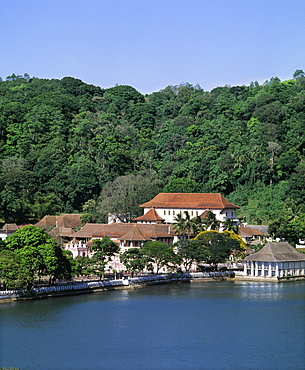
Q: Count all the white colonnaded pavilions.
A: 1